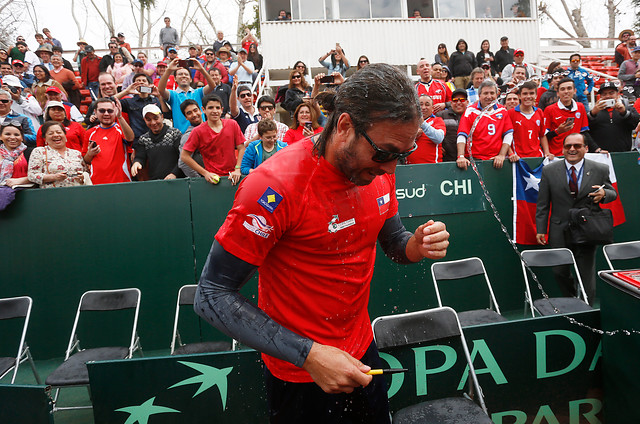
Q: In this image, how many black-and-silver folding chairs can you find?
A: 7